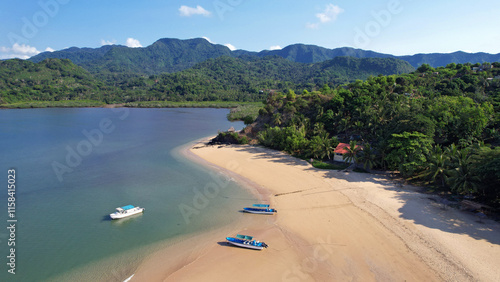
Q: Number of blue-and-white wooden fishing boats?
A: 2